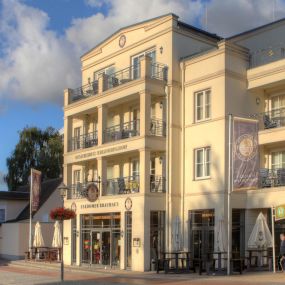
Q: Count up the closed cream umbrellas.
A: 5